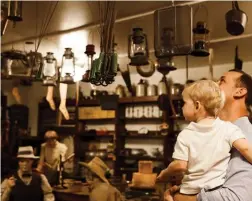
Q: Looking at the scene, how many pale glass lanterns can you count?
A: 2